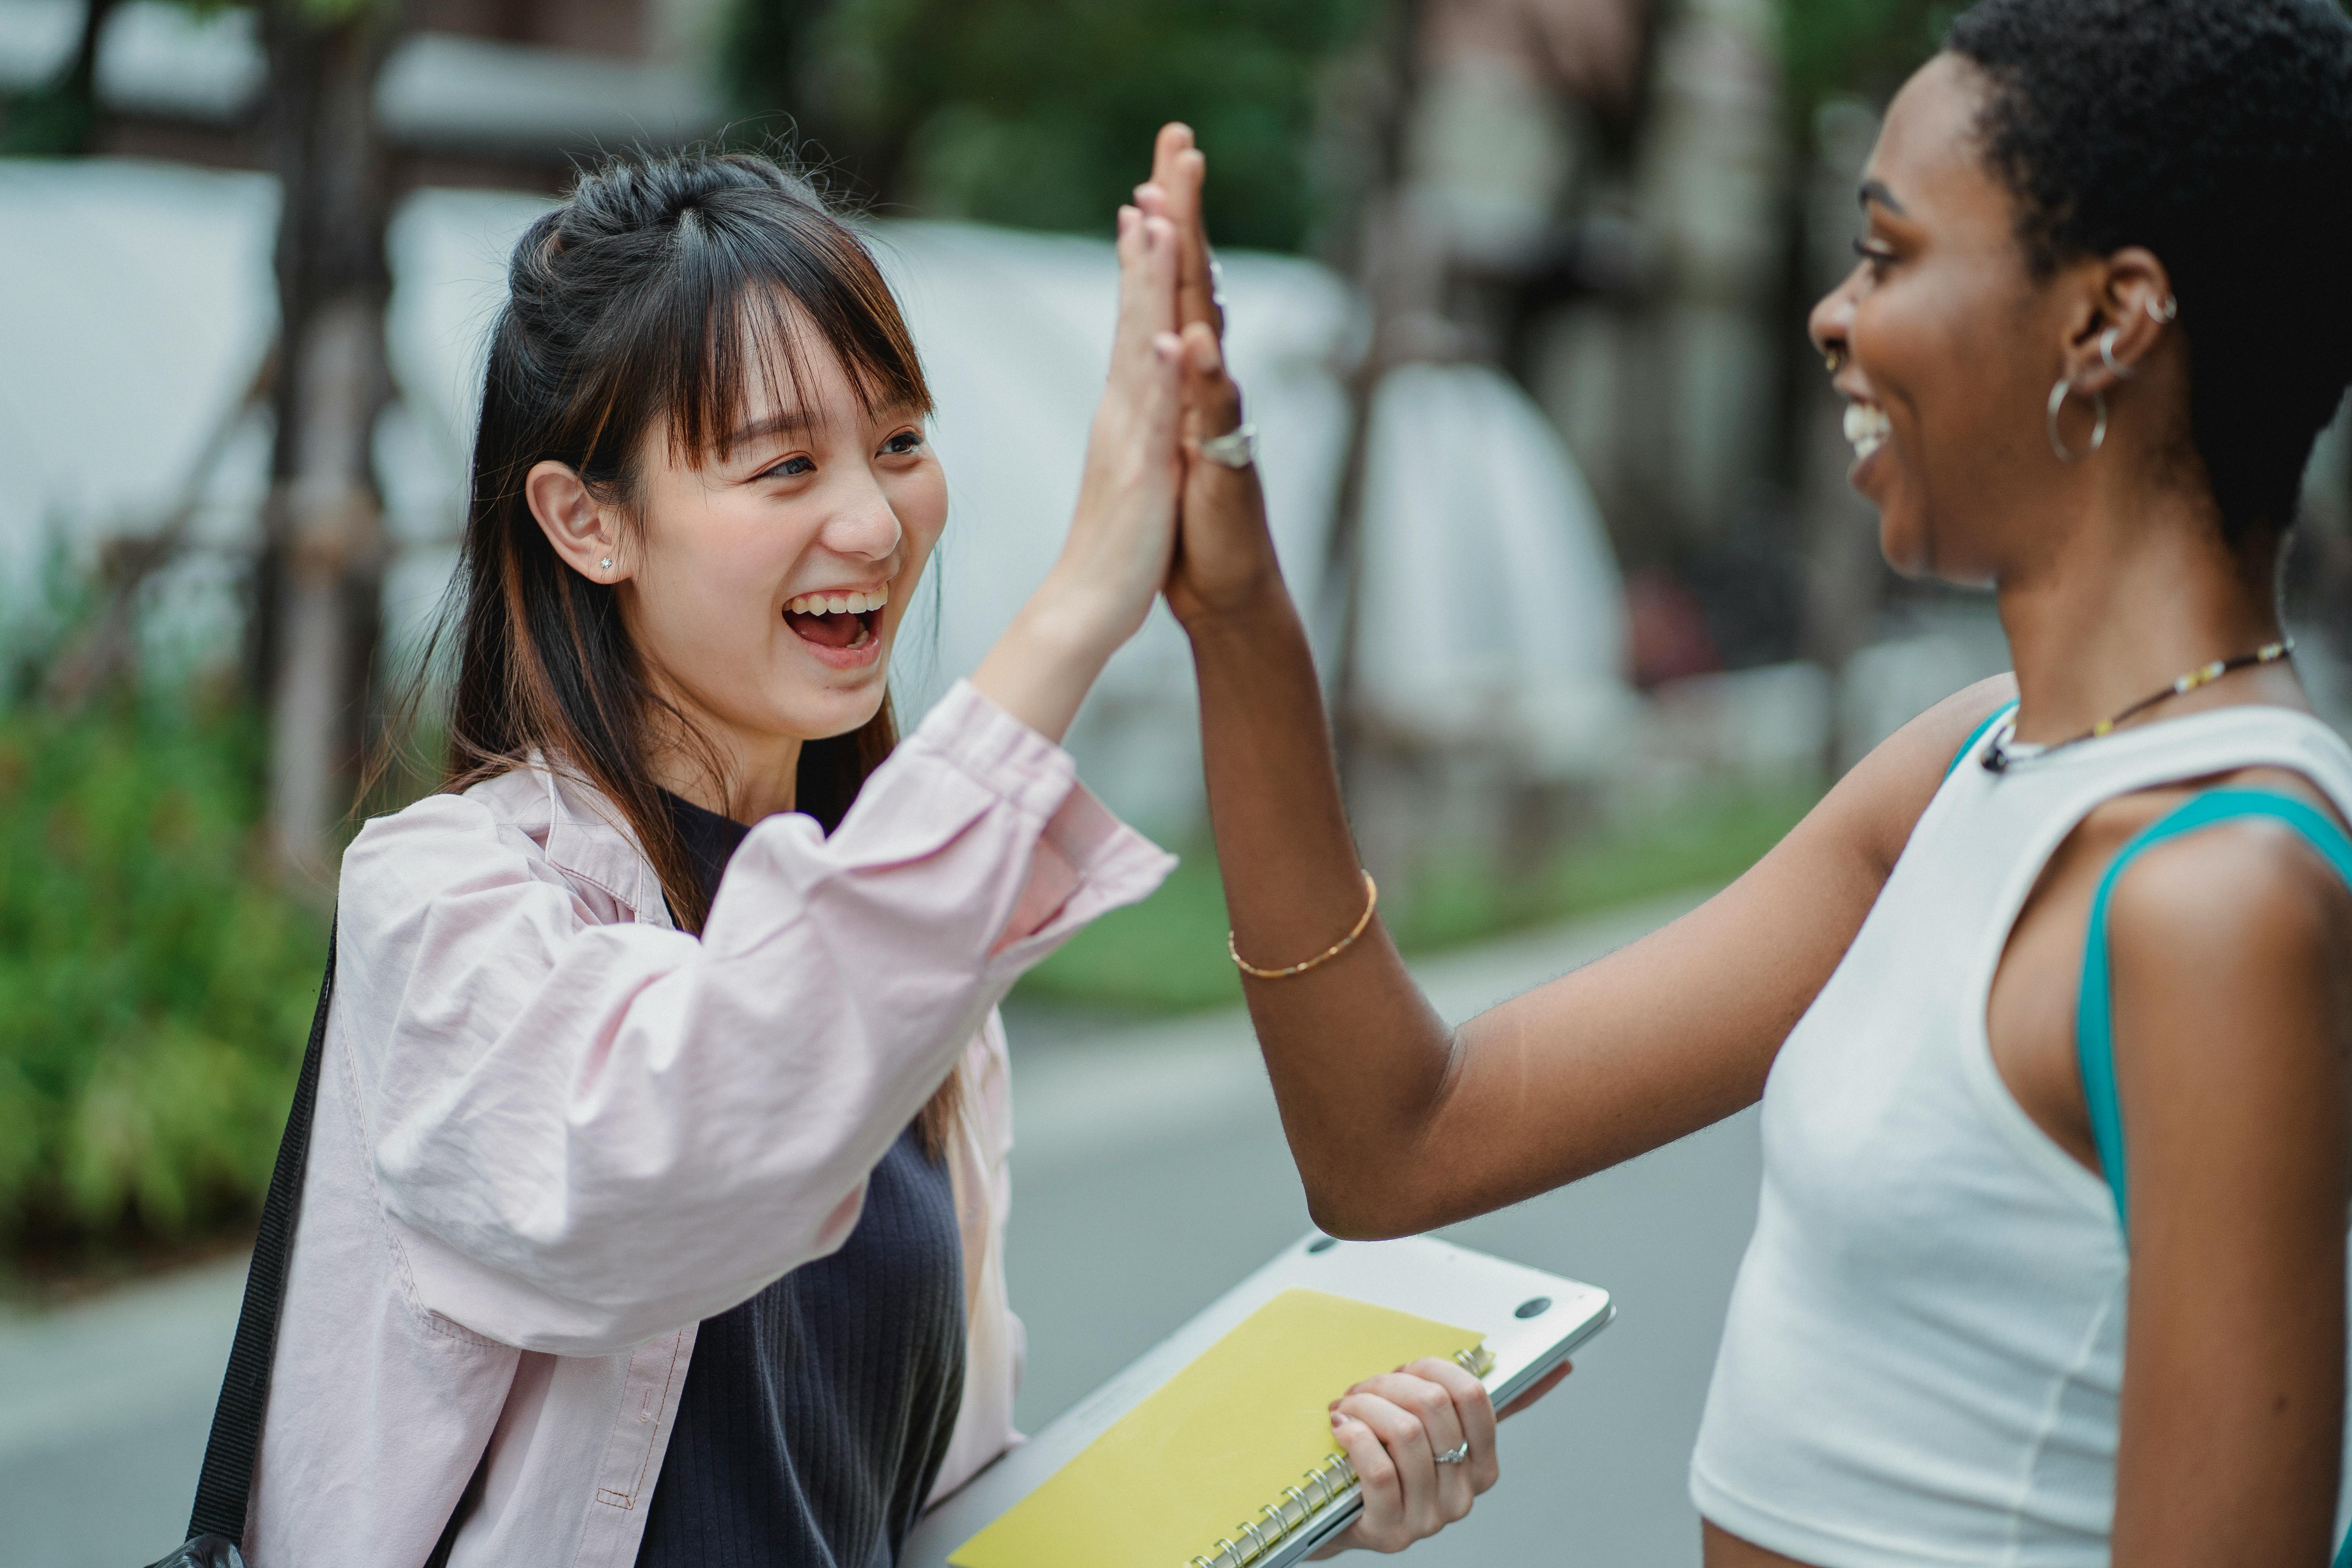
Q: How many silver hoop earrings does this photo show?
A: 3